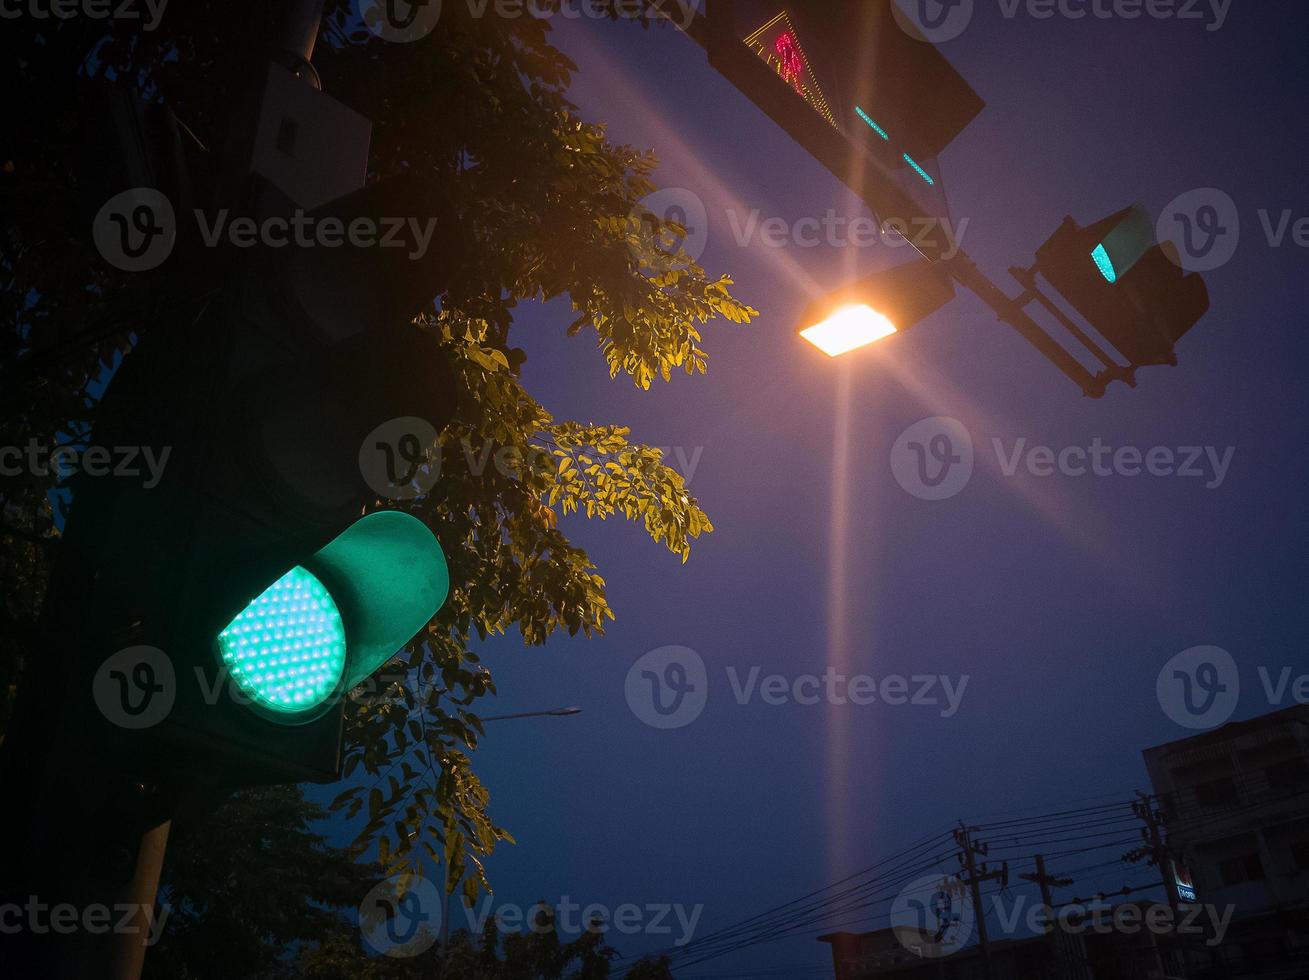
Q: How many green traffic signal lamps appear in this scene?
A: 2